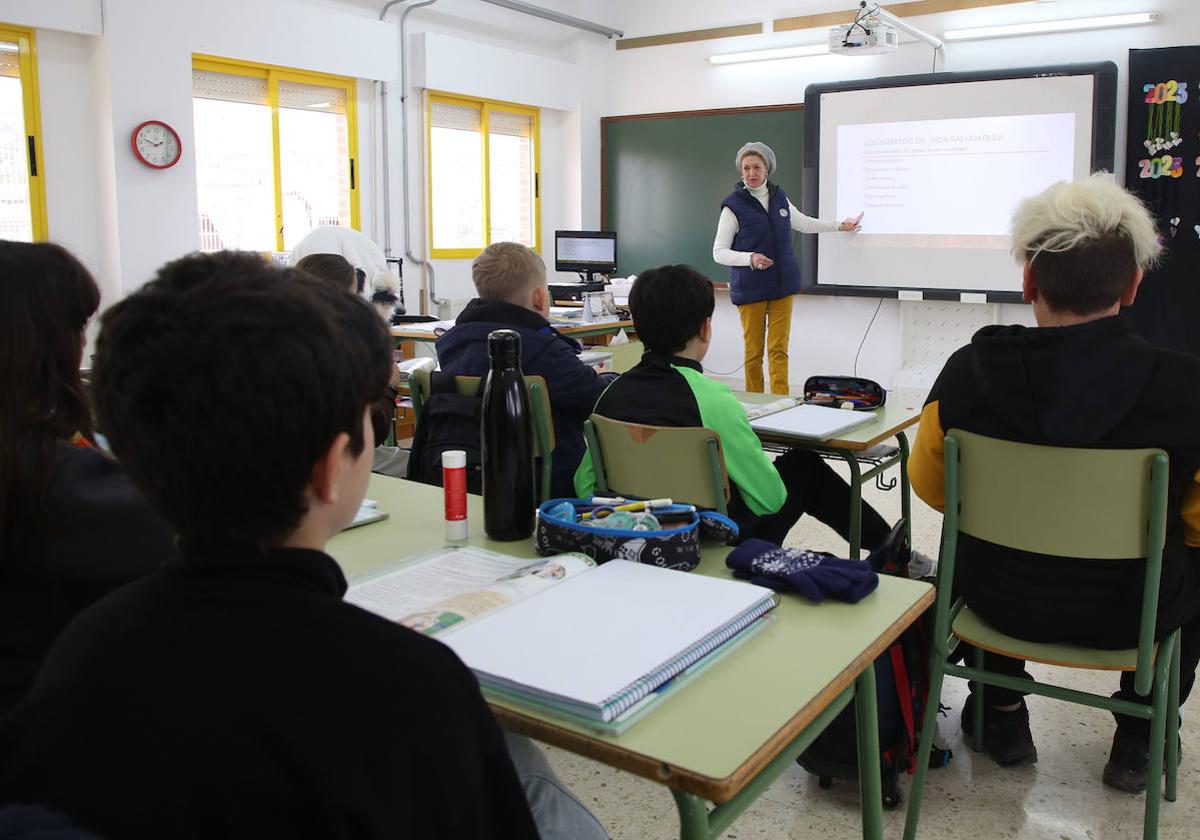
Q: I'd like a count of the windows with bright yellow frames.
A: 3